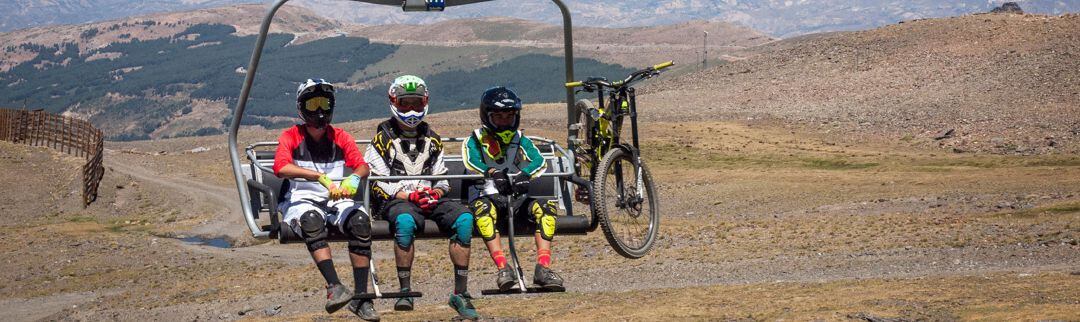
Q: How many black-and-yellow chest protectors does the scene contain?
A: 1